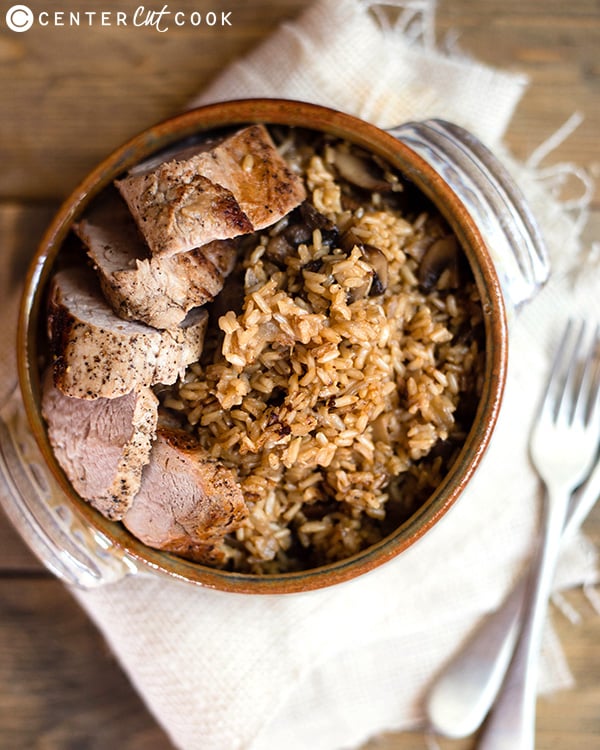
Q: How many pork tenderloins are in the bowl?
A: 5